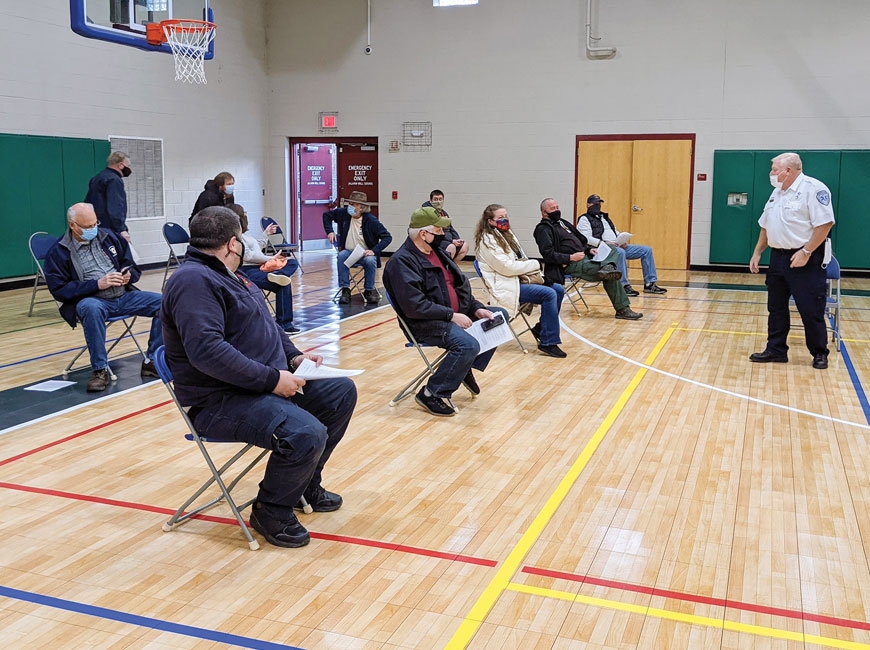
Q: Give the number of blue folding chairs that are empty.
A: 4